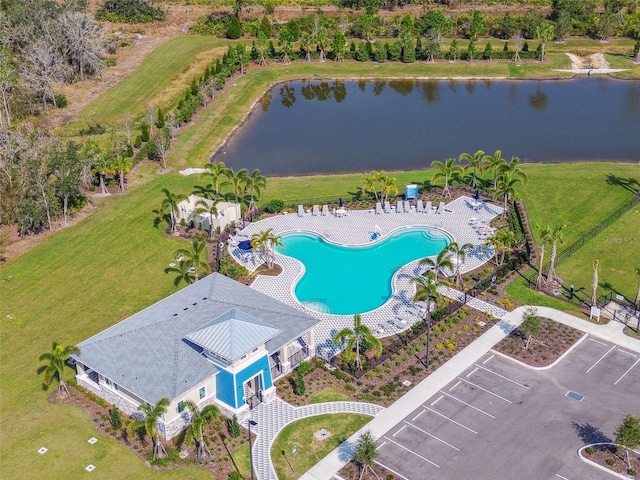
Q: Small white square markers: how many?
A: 3